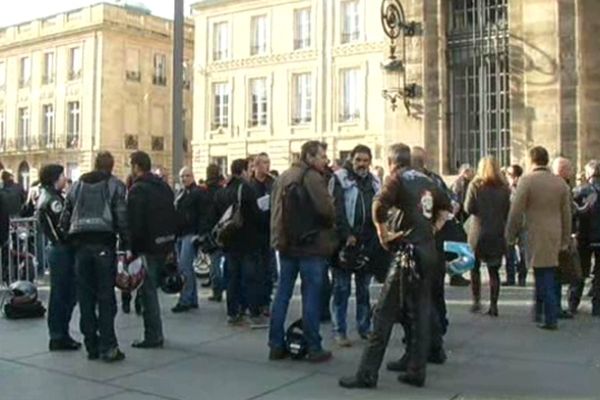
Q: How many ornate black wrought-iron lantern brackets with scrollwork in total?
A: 1